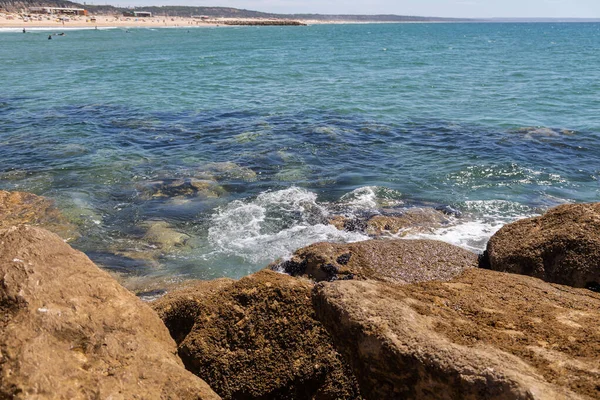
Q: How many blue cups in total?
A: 0